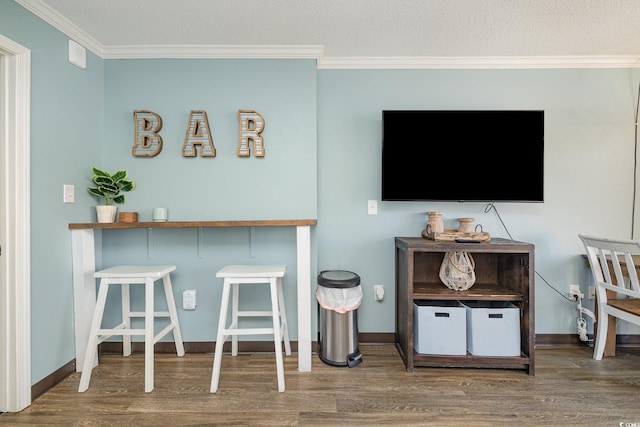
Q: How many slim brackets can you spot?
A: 3